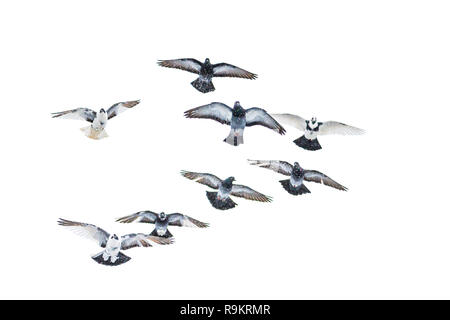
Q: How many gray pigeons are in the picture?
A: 5